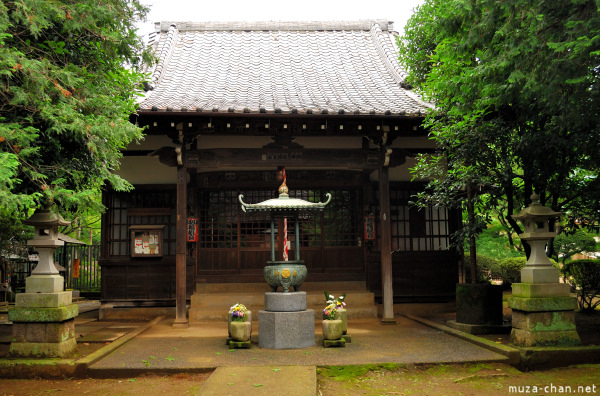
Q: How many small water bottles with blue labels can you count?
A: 0